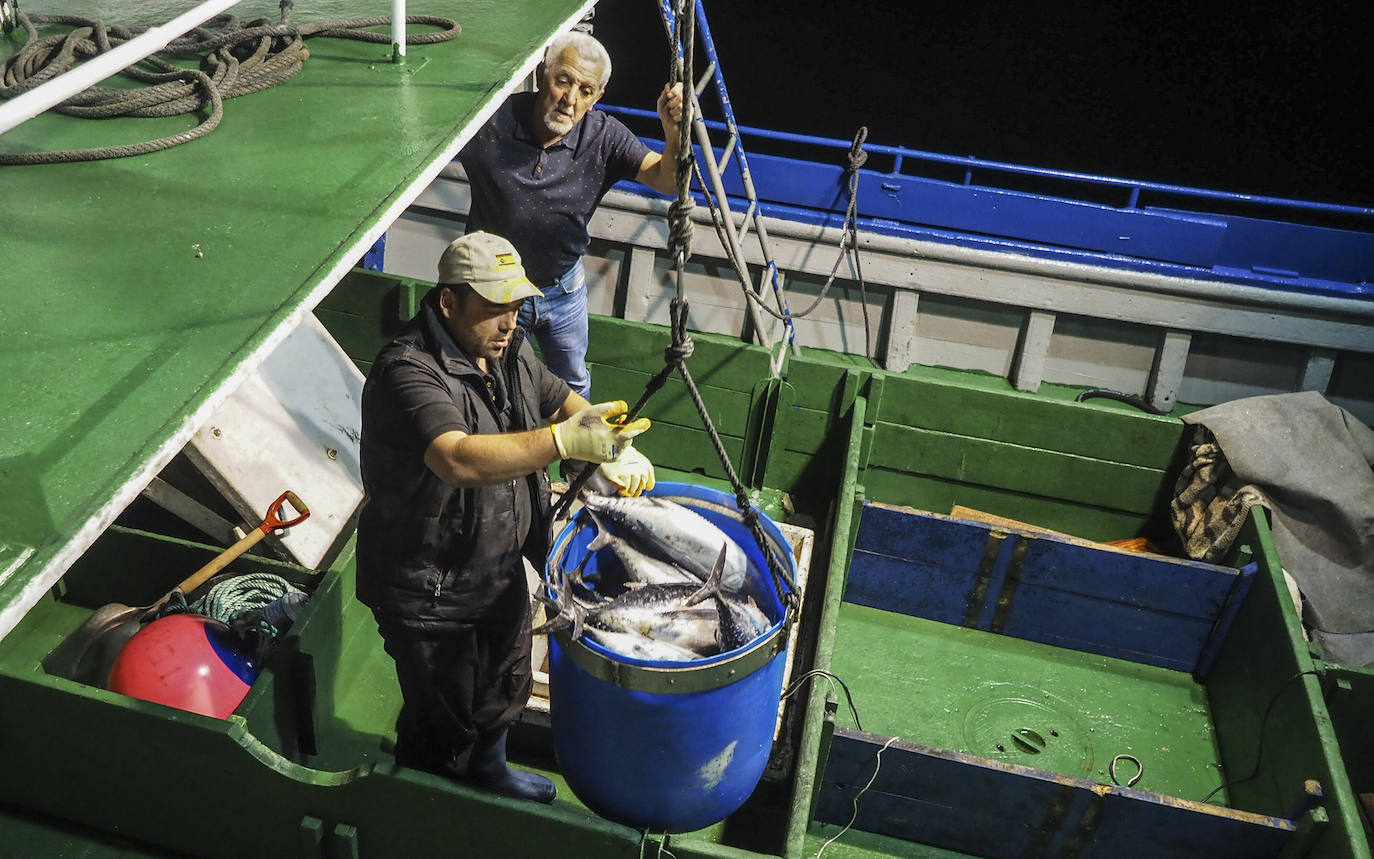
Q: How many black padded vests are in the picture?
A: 1